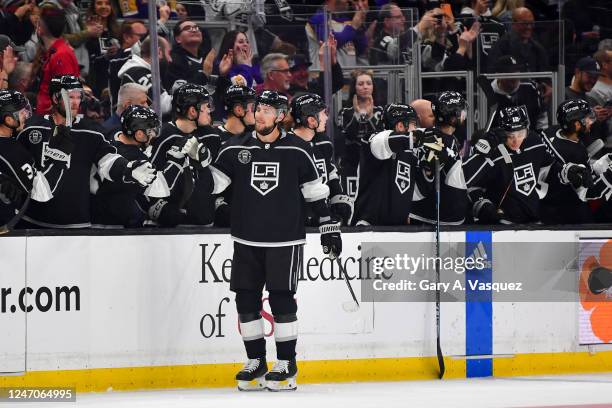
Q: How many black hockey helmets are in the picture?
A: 11